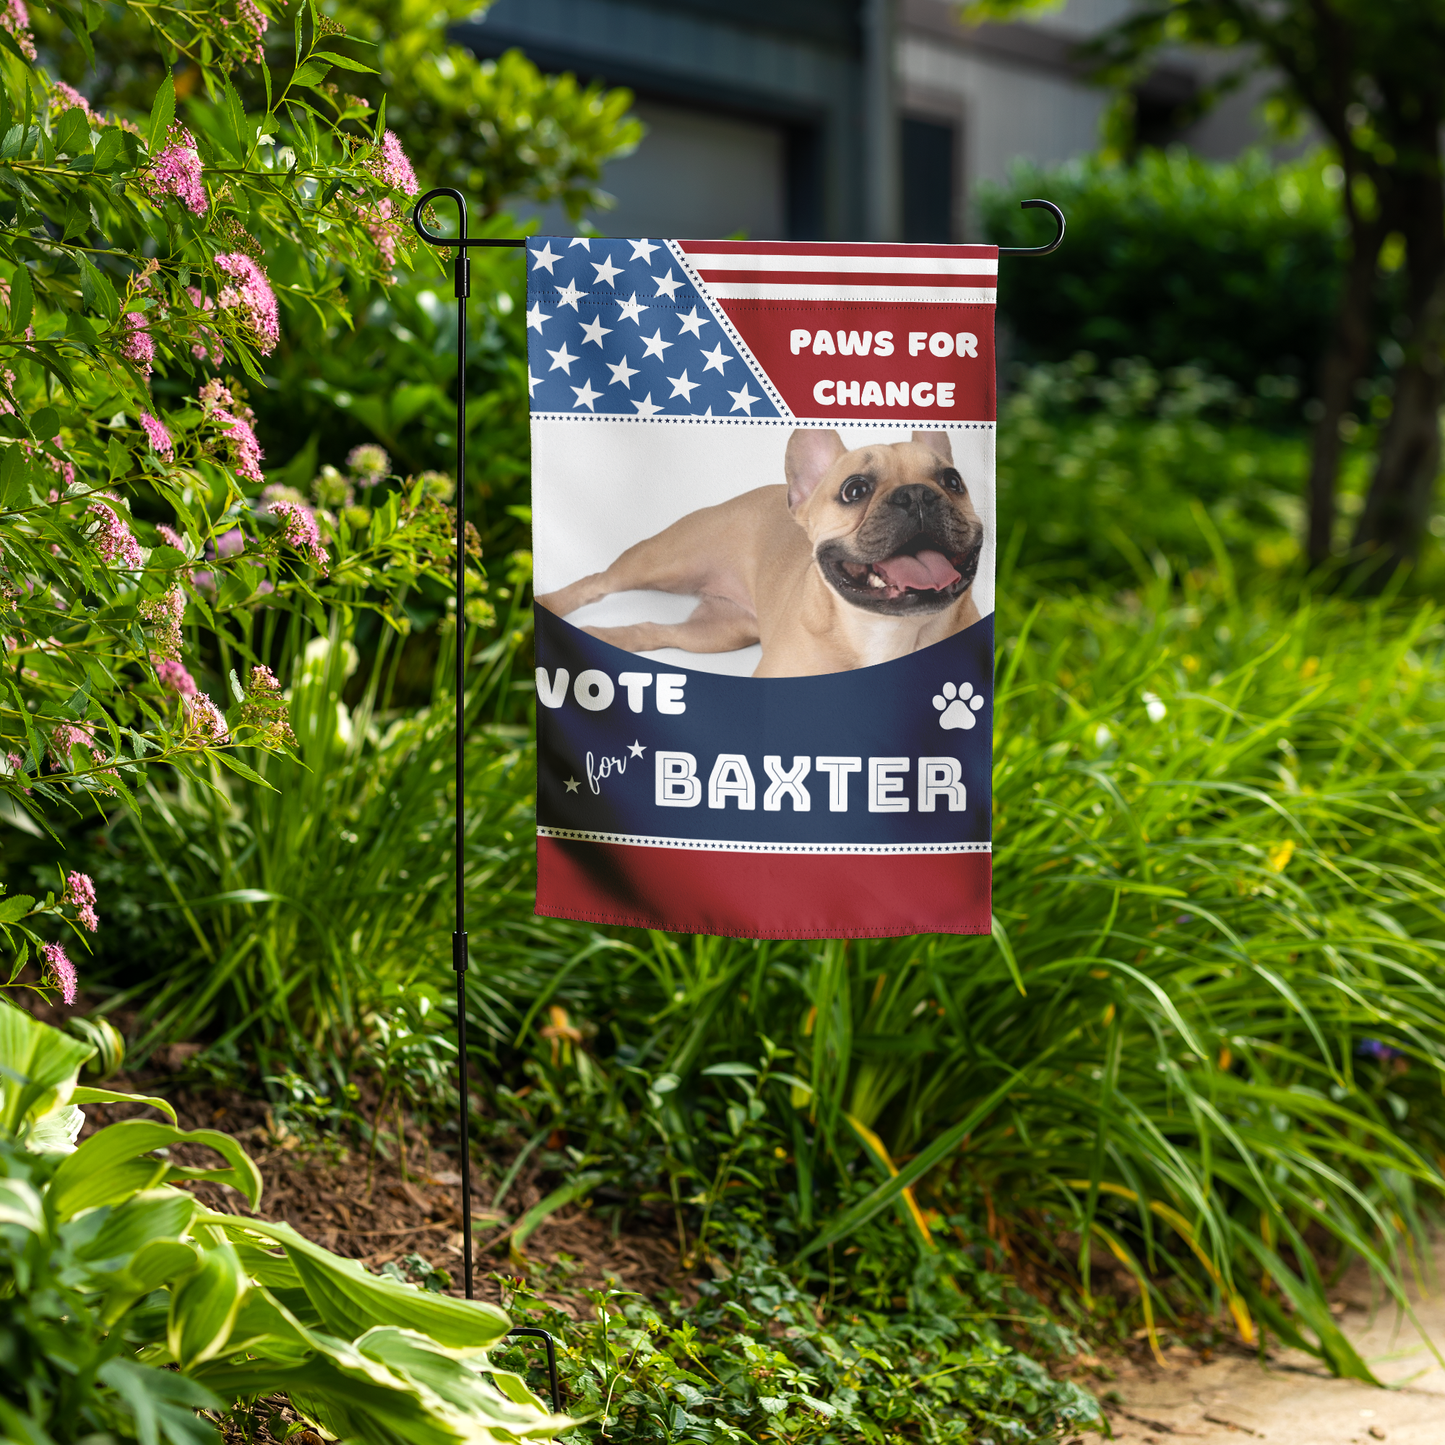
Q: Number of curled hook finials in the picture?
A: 2